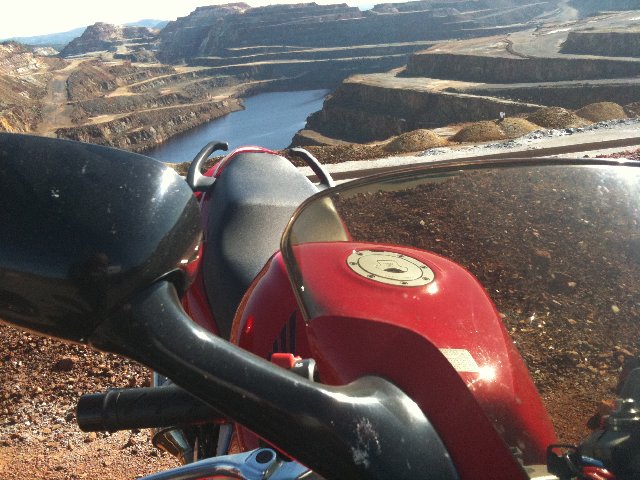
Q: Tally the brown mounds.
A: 5